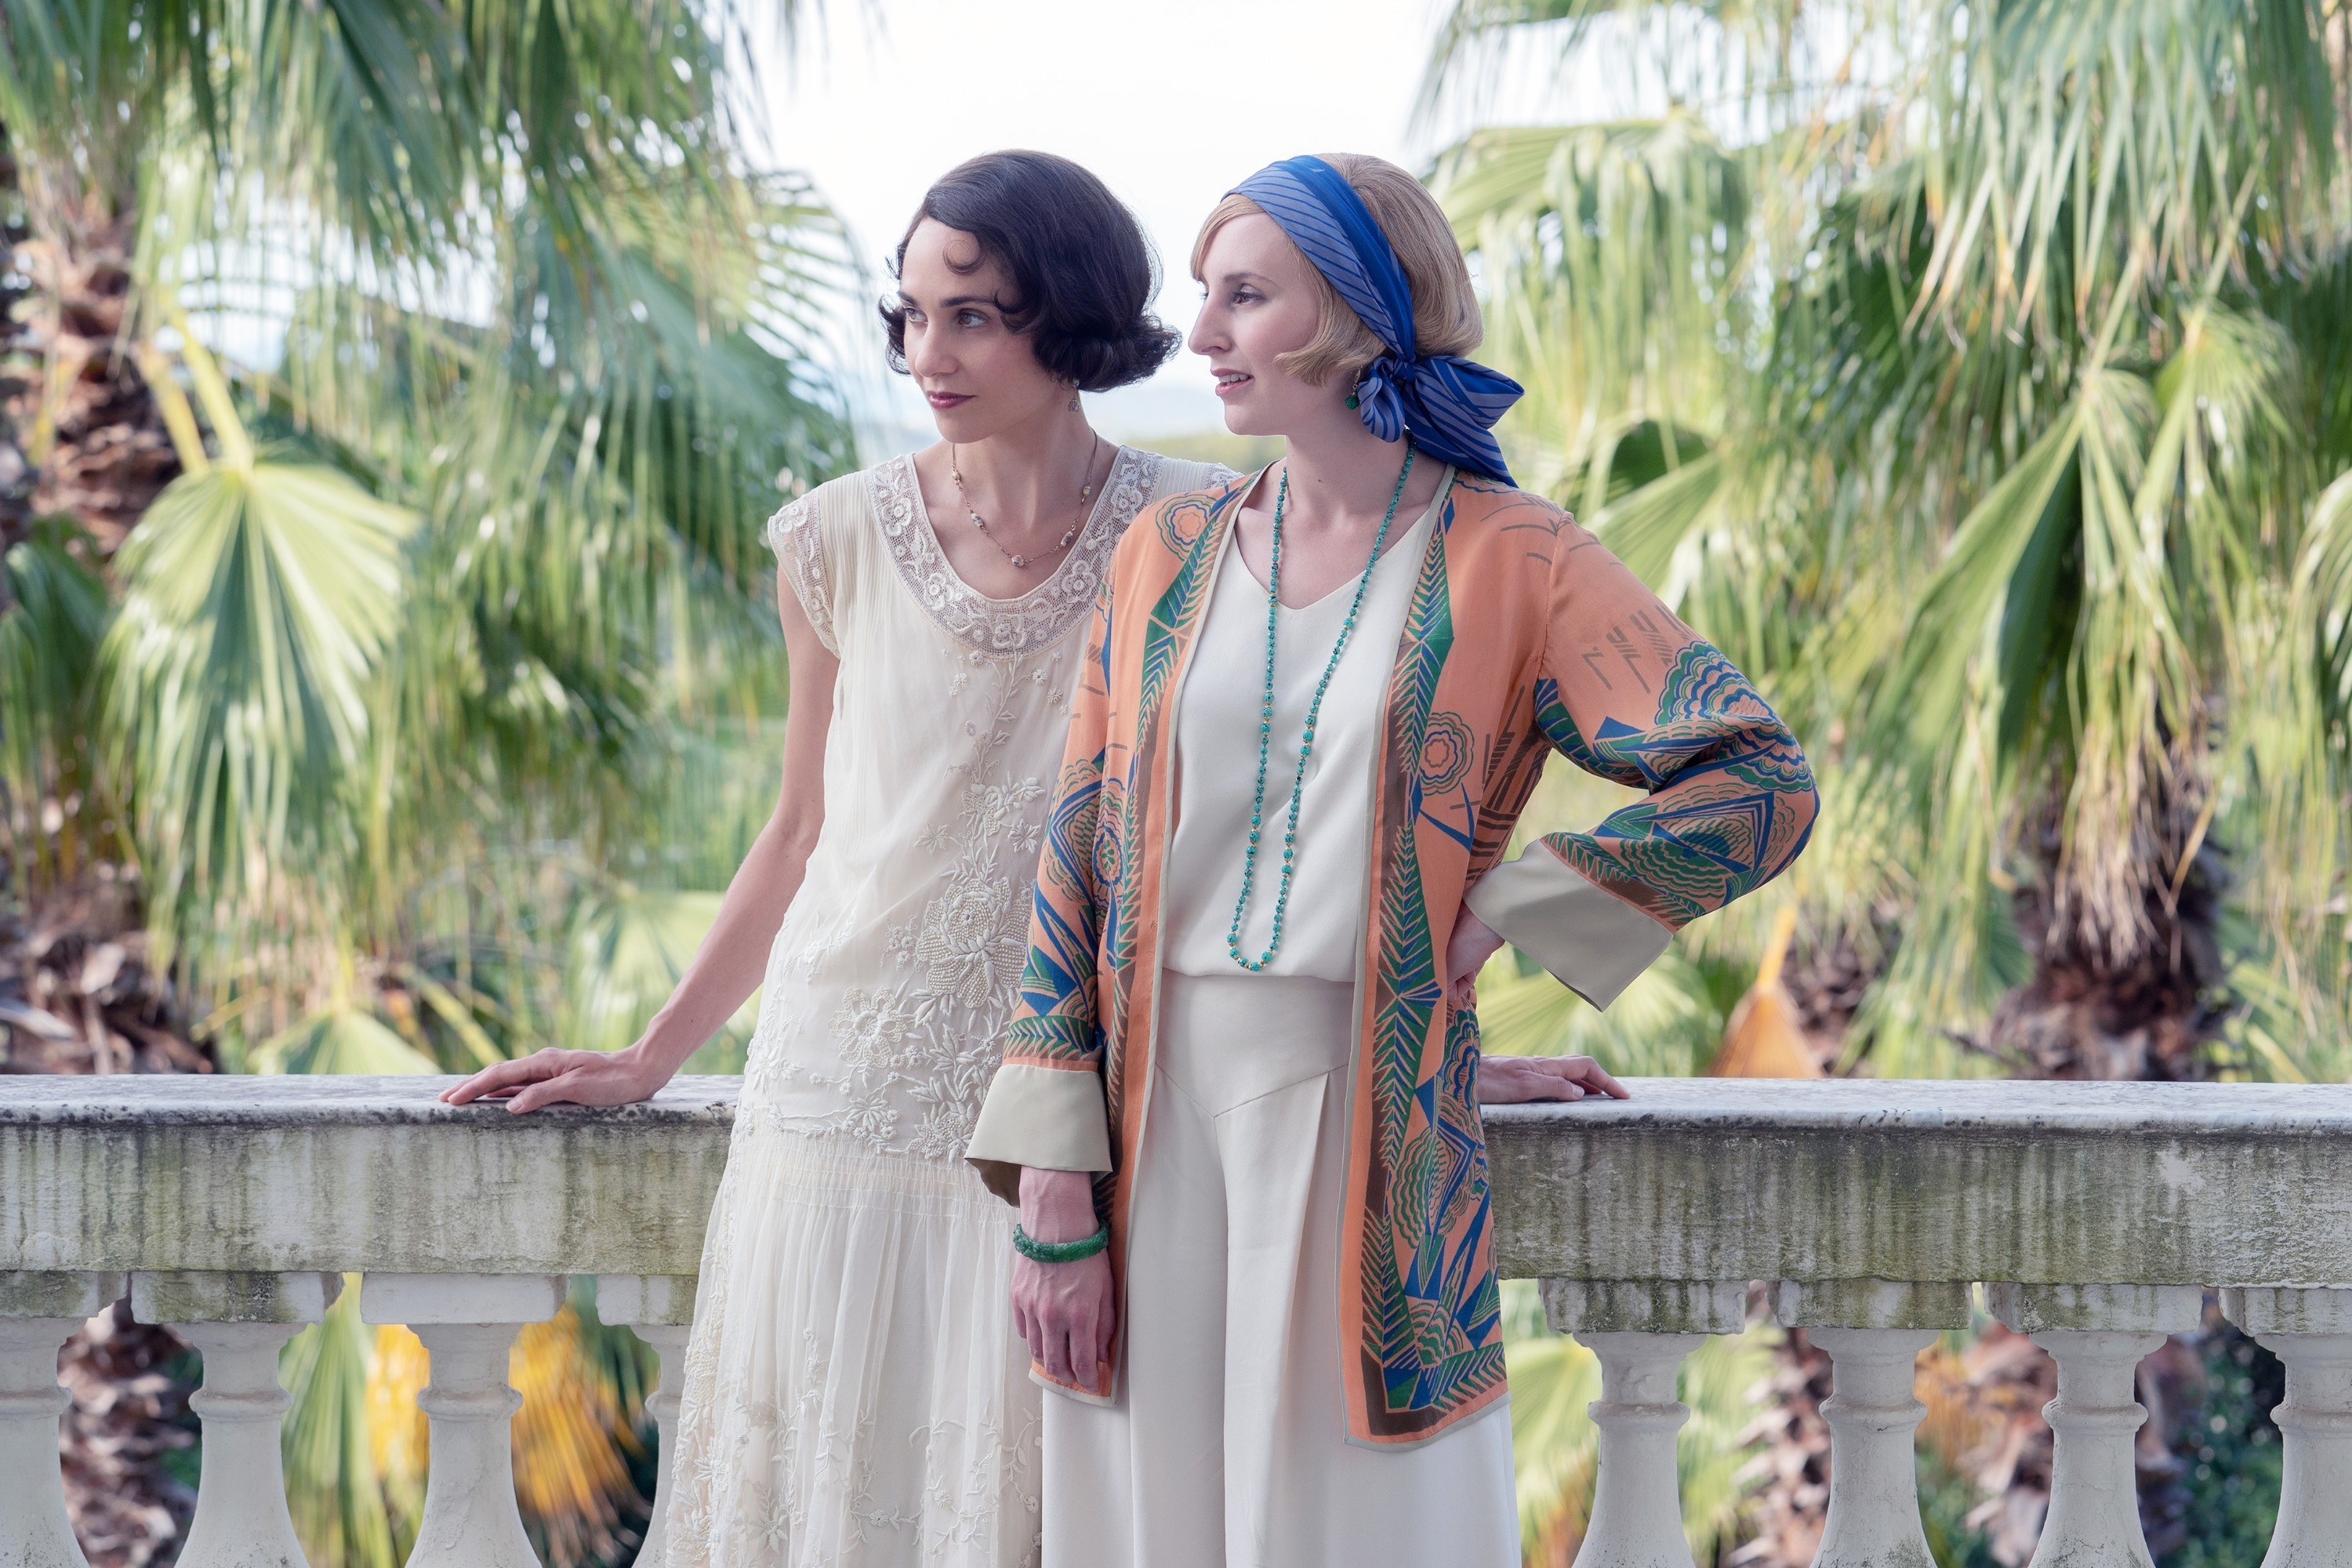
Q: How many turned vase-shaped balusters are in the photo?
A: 8